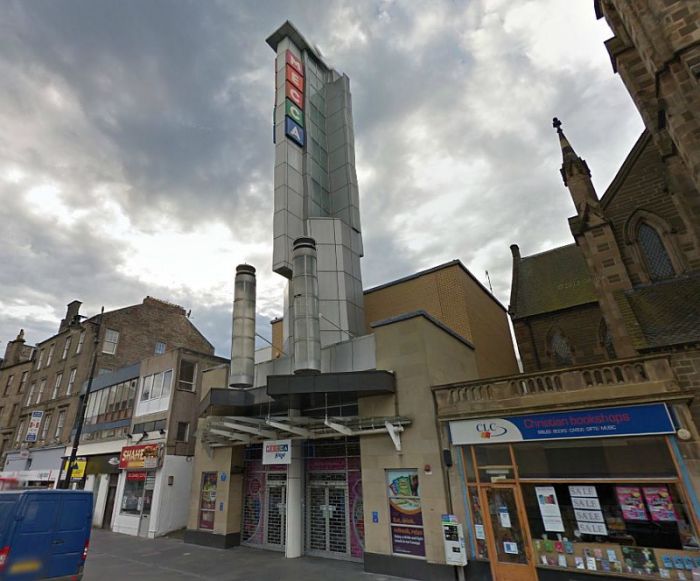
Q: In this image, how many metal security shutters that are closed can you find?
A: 2